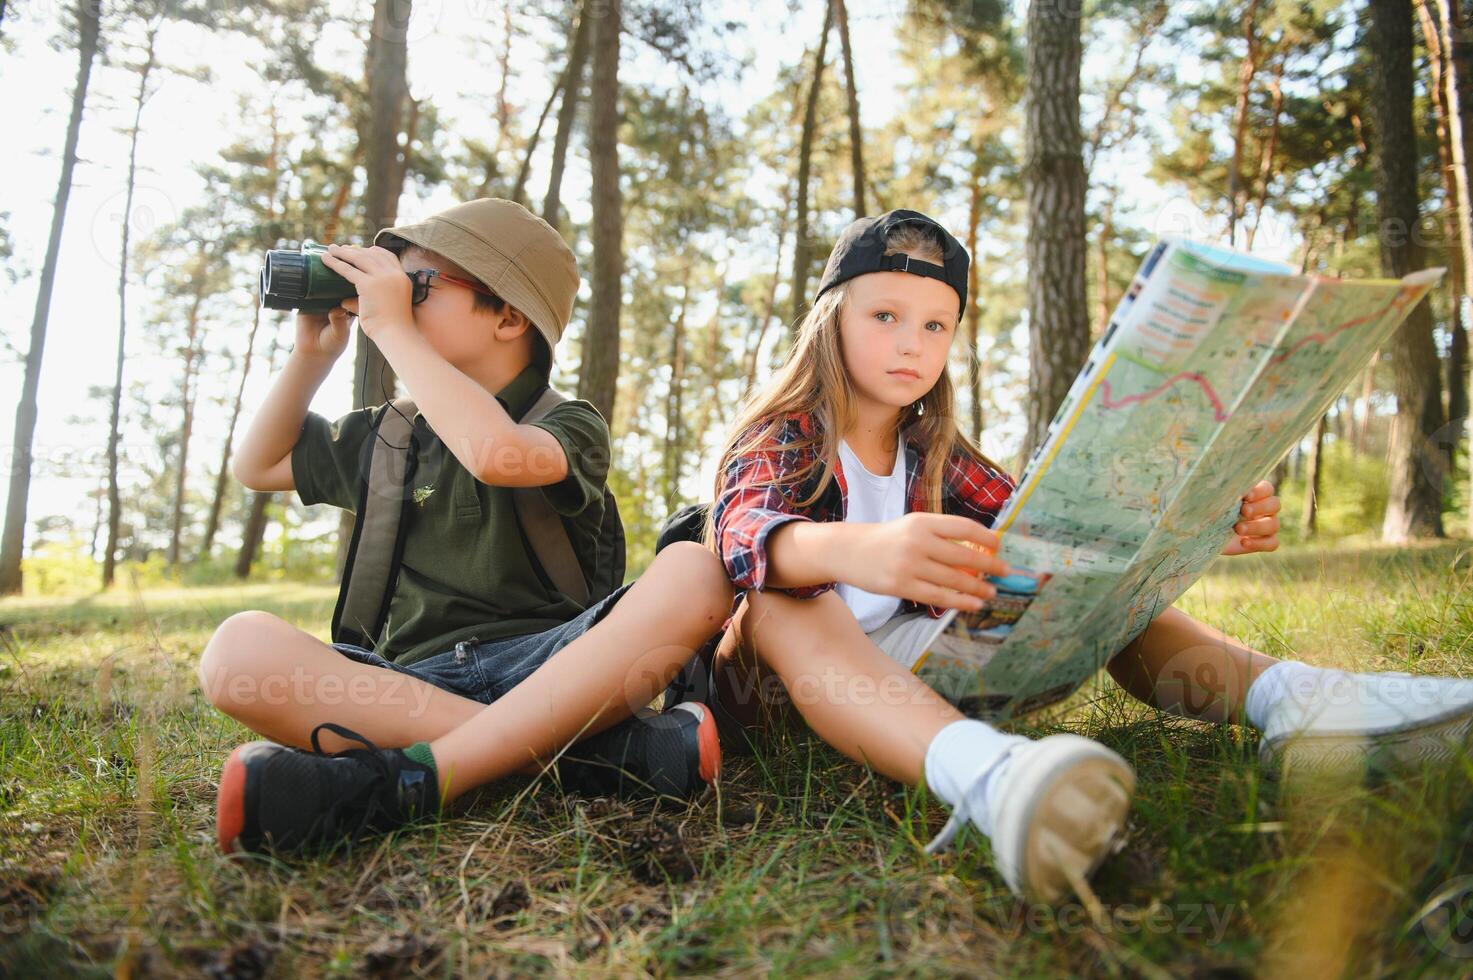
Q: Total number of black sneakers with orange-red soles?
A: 2